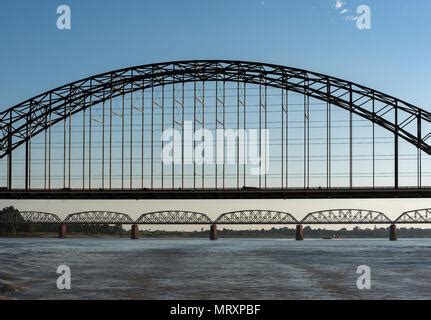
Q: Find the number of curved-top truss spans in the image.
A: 6